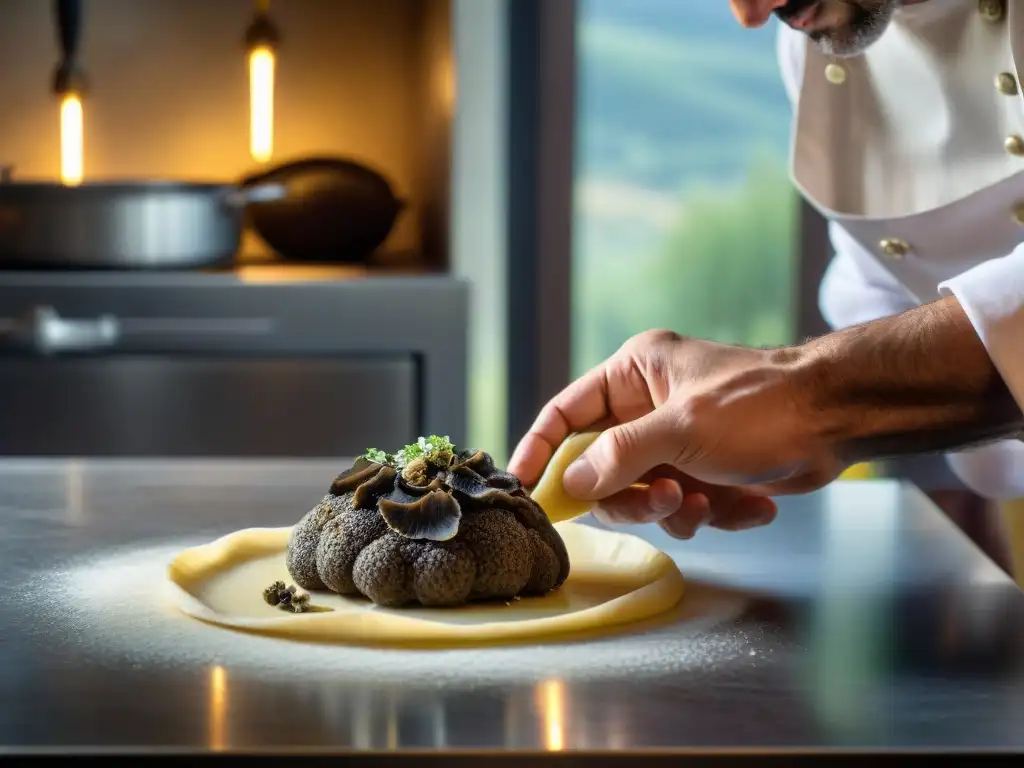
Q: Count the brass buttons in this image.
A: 6